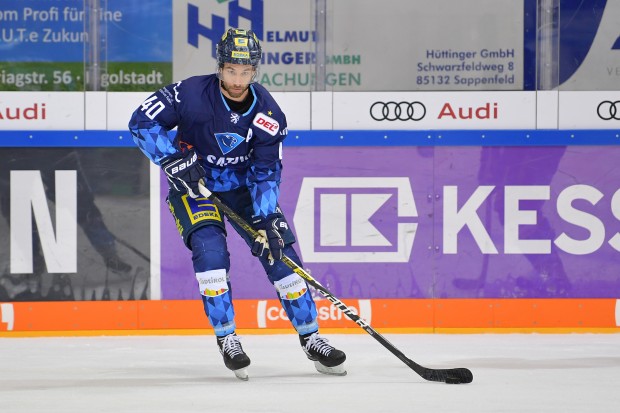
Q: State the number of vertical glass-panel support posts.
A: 3